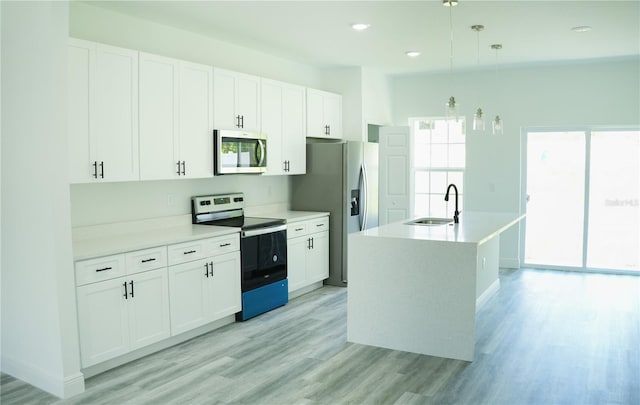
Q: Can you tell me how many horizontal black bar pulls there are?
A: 6